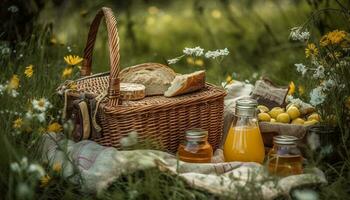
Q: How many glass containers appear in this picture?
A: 3